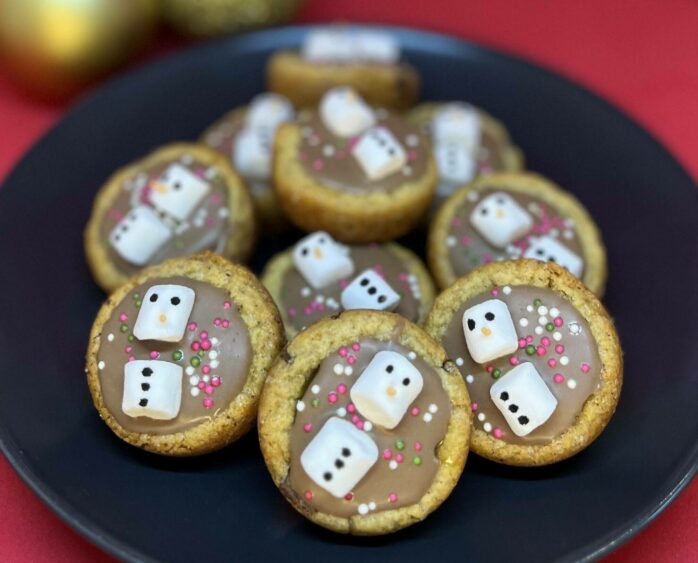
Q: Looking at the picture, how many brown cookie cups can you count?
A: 10